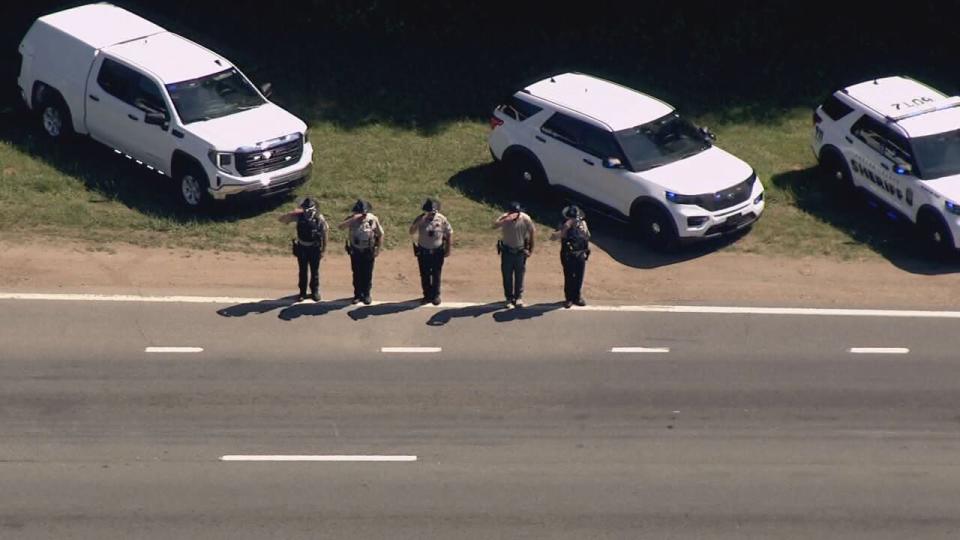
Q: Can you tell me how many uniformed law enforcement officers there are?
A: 5